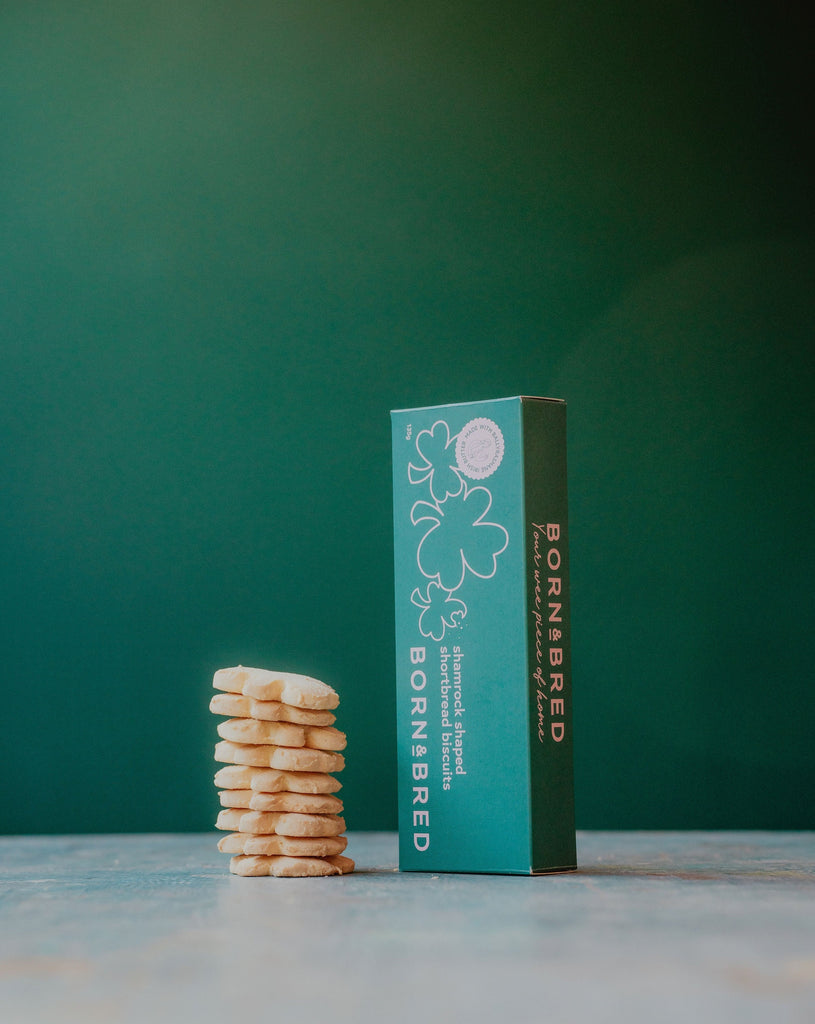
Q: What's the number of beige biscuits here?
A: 9